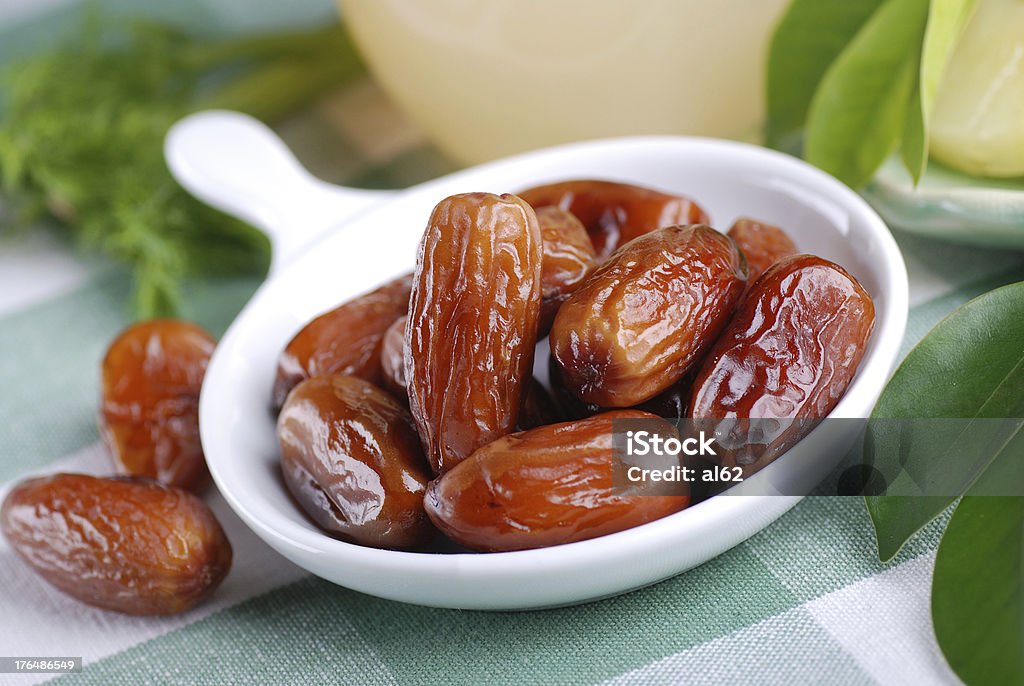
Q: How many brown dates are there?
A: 12